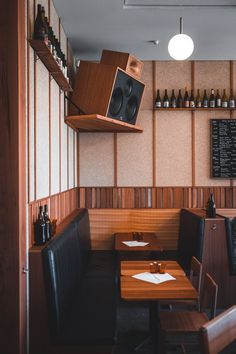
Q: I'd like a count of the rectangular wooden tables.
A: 2